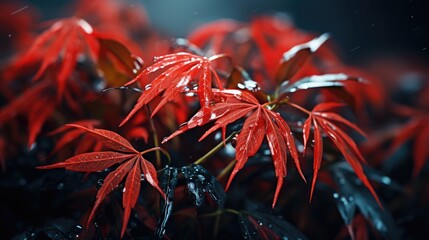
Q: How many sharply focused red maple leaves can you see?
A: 4